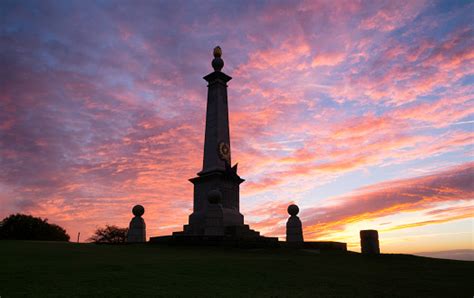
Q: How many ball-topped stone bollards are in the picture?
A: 3